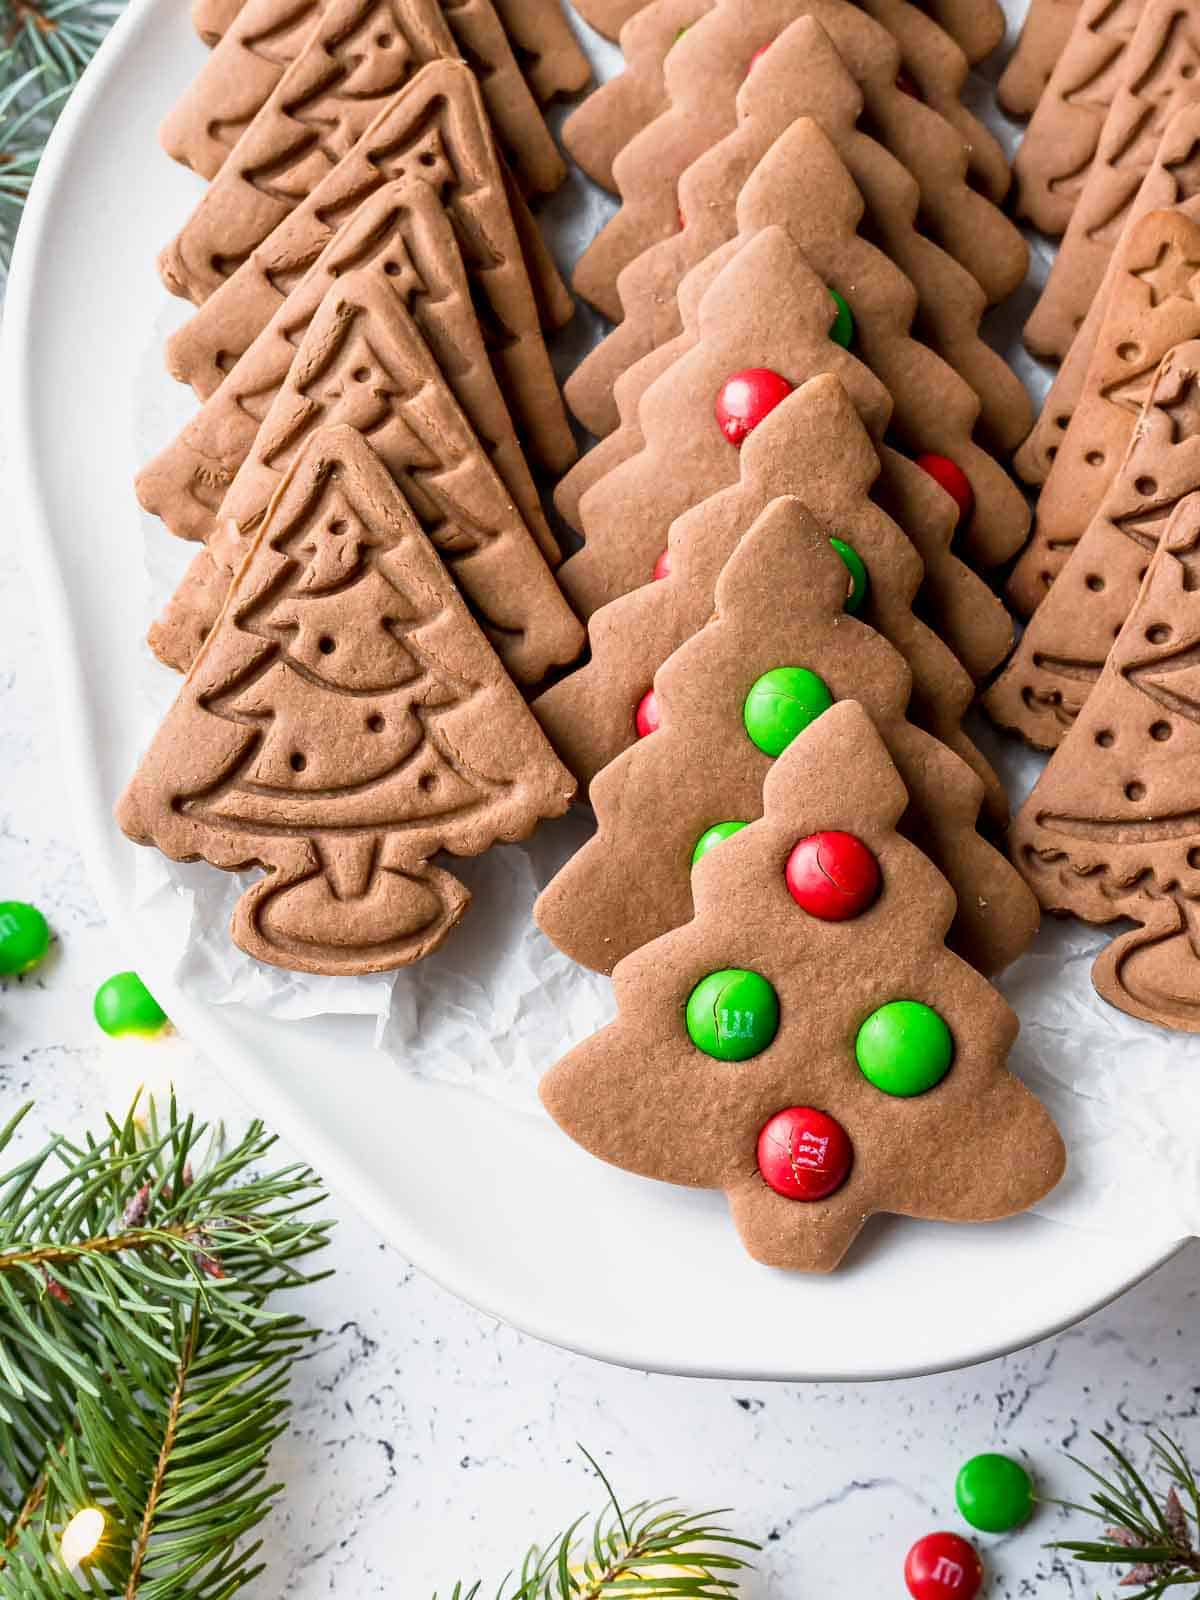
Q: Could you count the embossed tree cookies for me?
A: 14